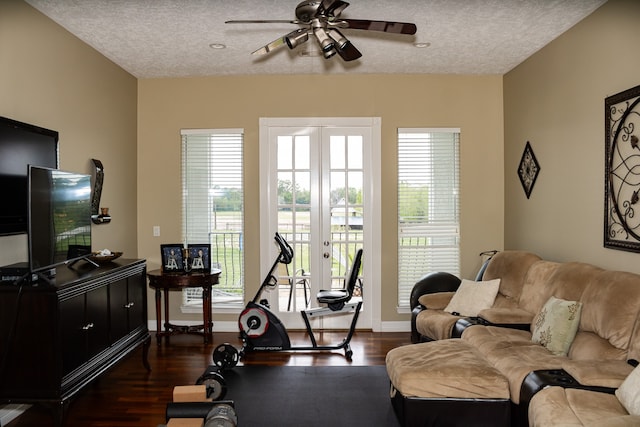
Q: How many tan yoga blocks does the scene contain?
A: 2